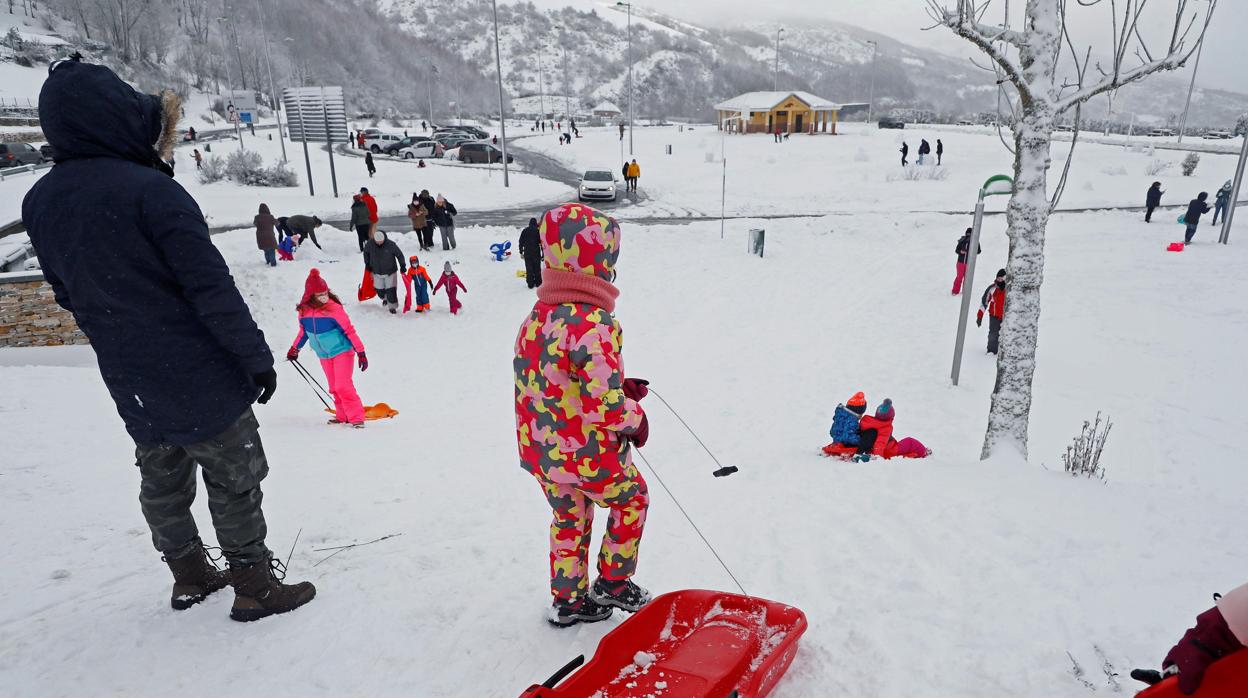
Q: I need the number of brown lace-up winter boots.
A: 2